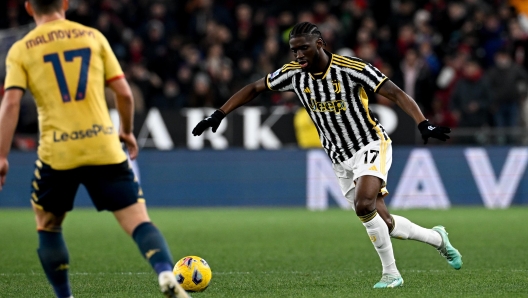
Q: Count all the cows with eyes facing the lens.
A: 0